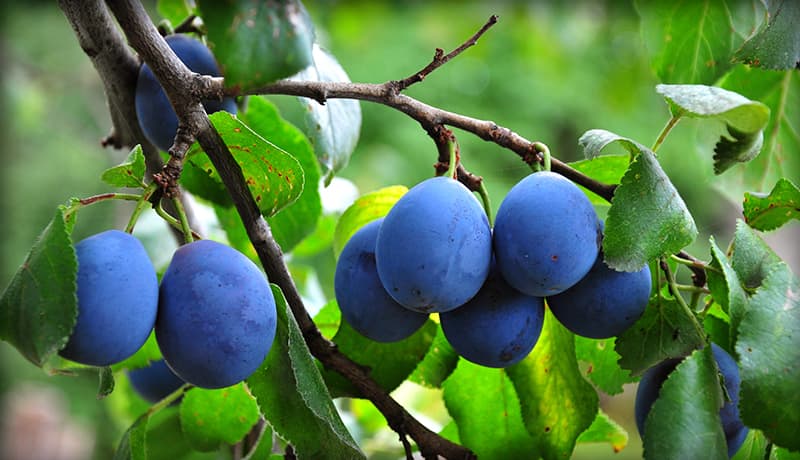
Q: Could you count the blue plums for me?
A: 10